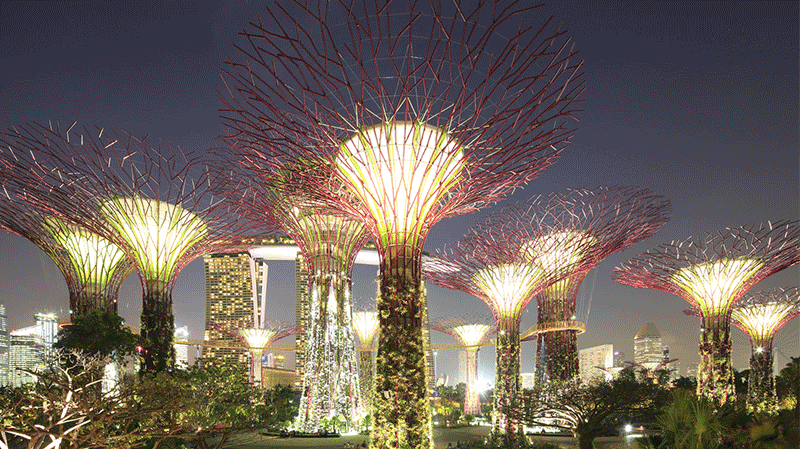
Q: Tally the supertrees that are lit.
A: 11